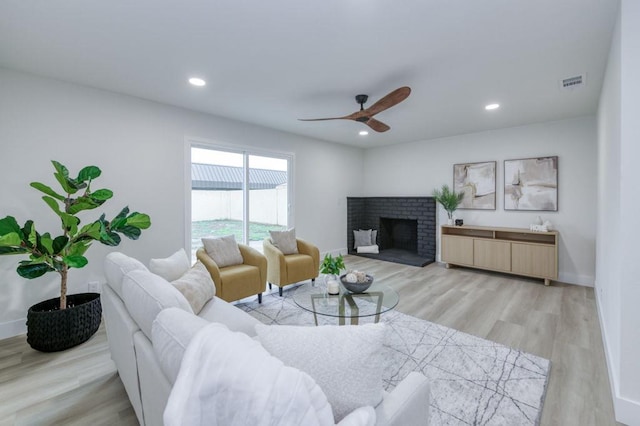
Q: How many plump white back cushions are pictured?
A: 3